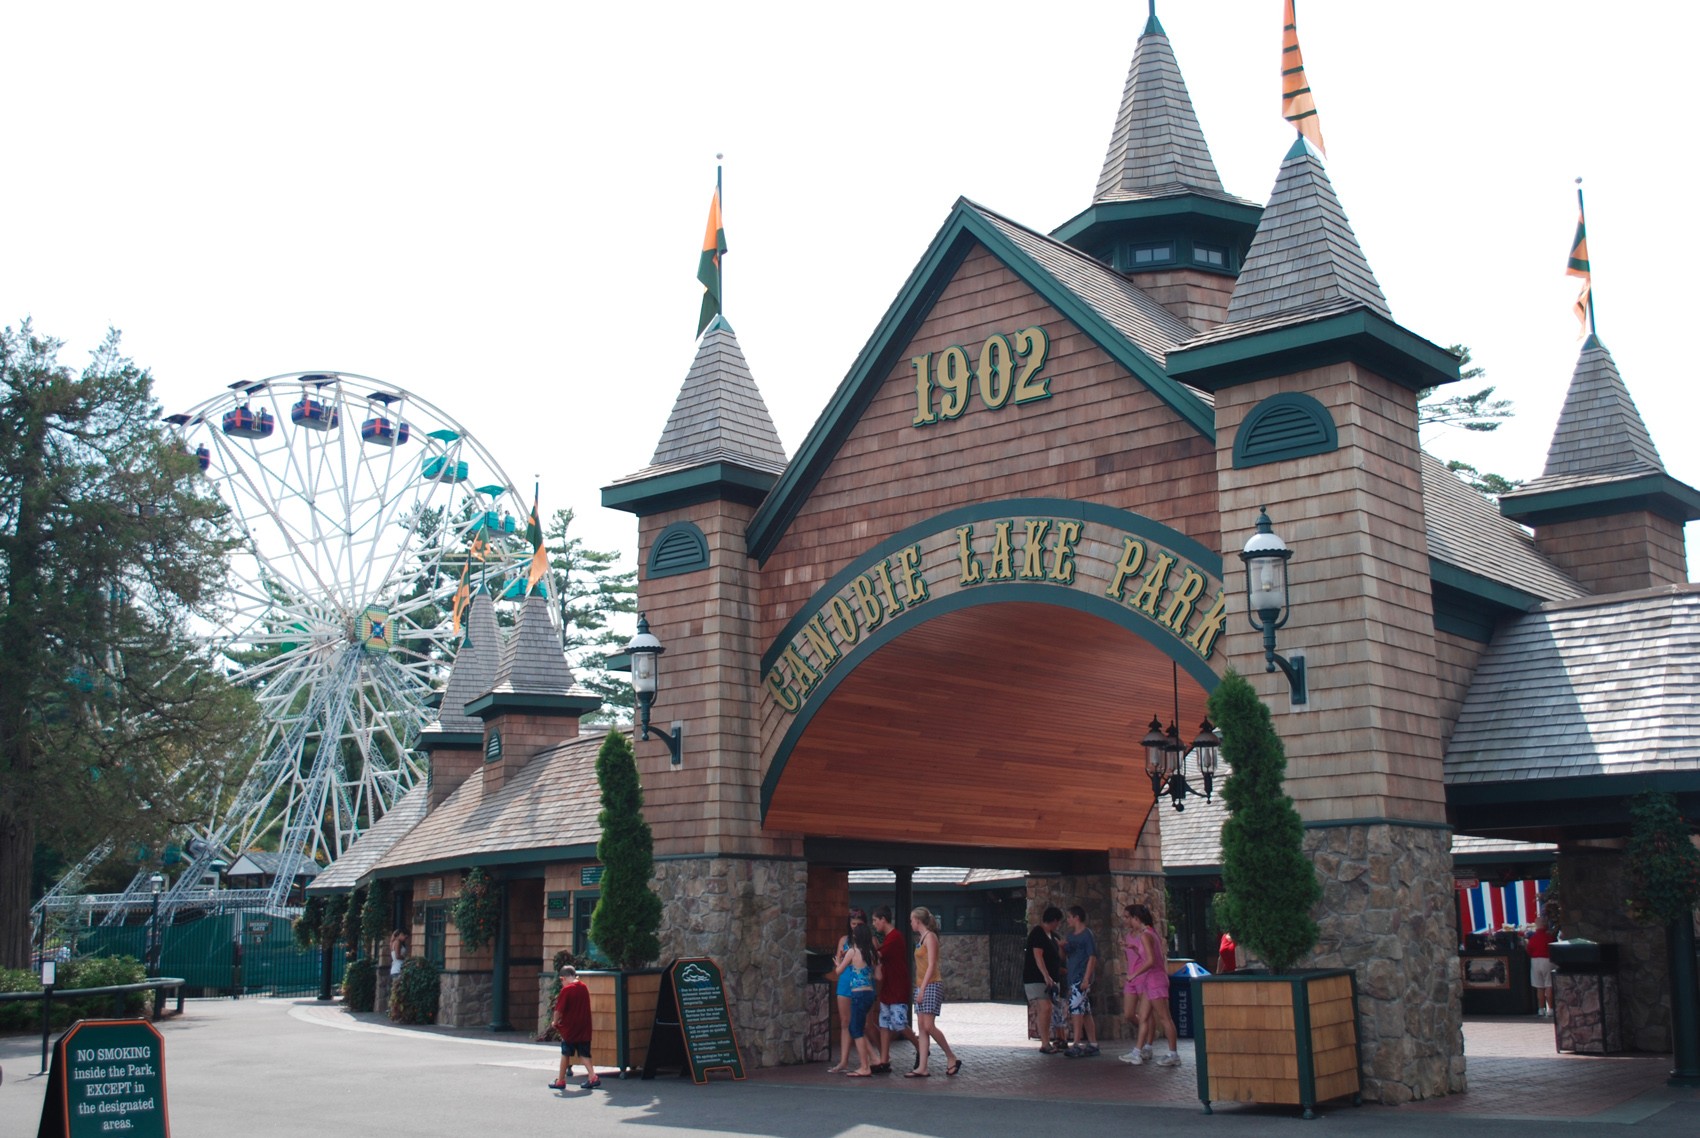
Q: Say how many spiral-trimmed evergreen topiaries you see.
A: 2